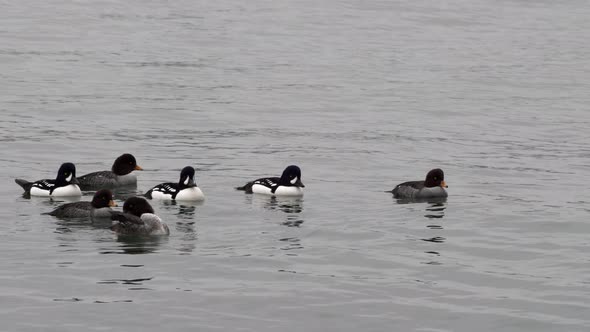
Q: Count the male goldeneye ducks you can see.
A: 3